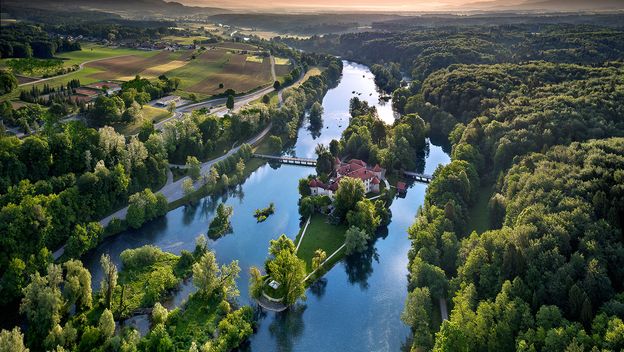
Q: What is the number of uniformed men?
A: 0